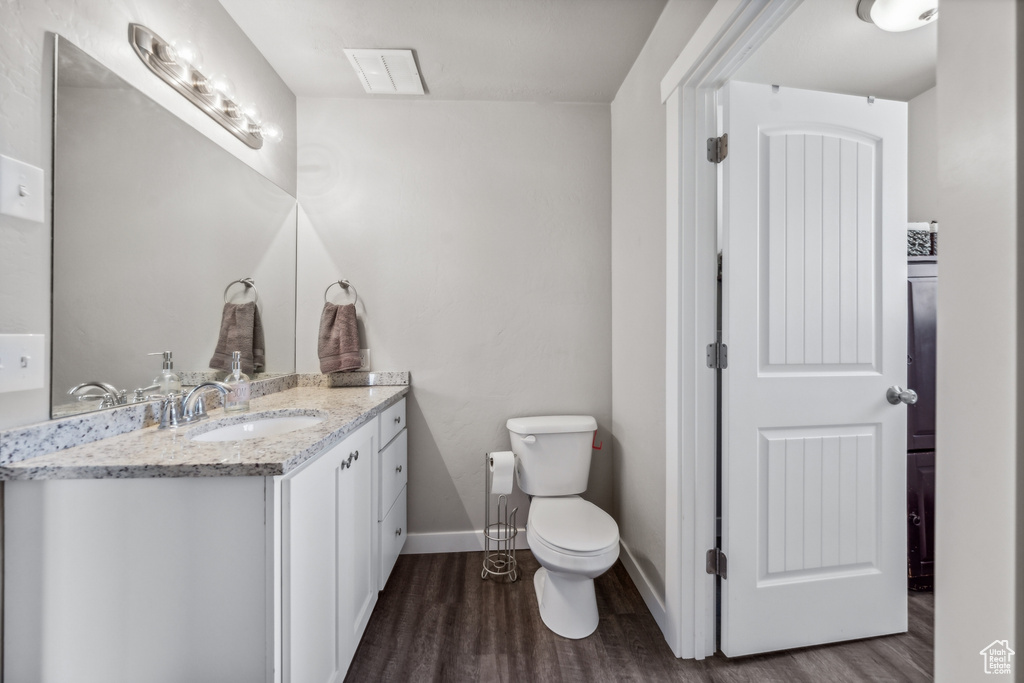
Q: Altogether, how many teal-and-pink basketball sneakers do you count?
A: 0